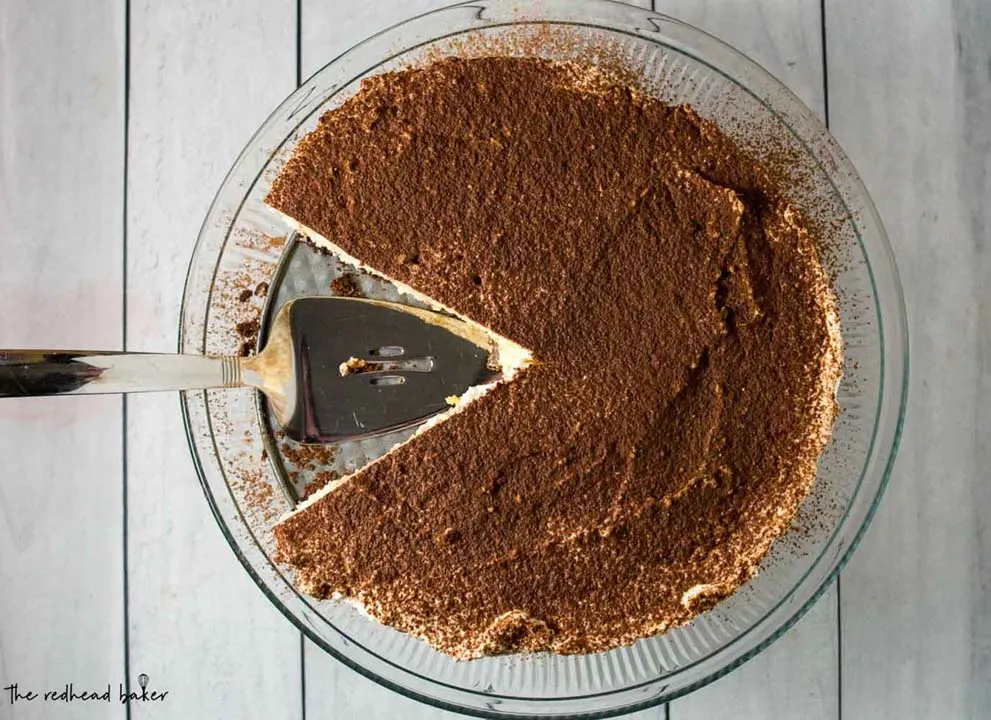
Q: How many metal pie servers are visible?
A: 1